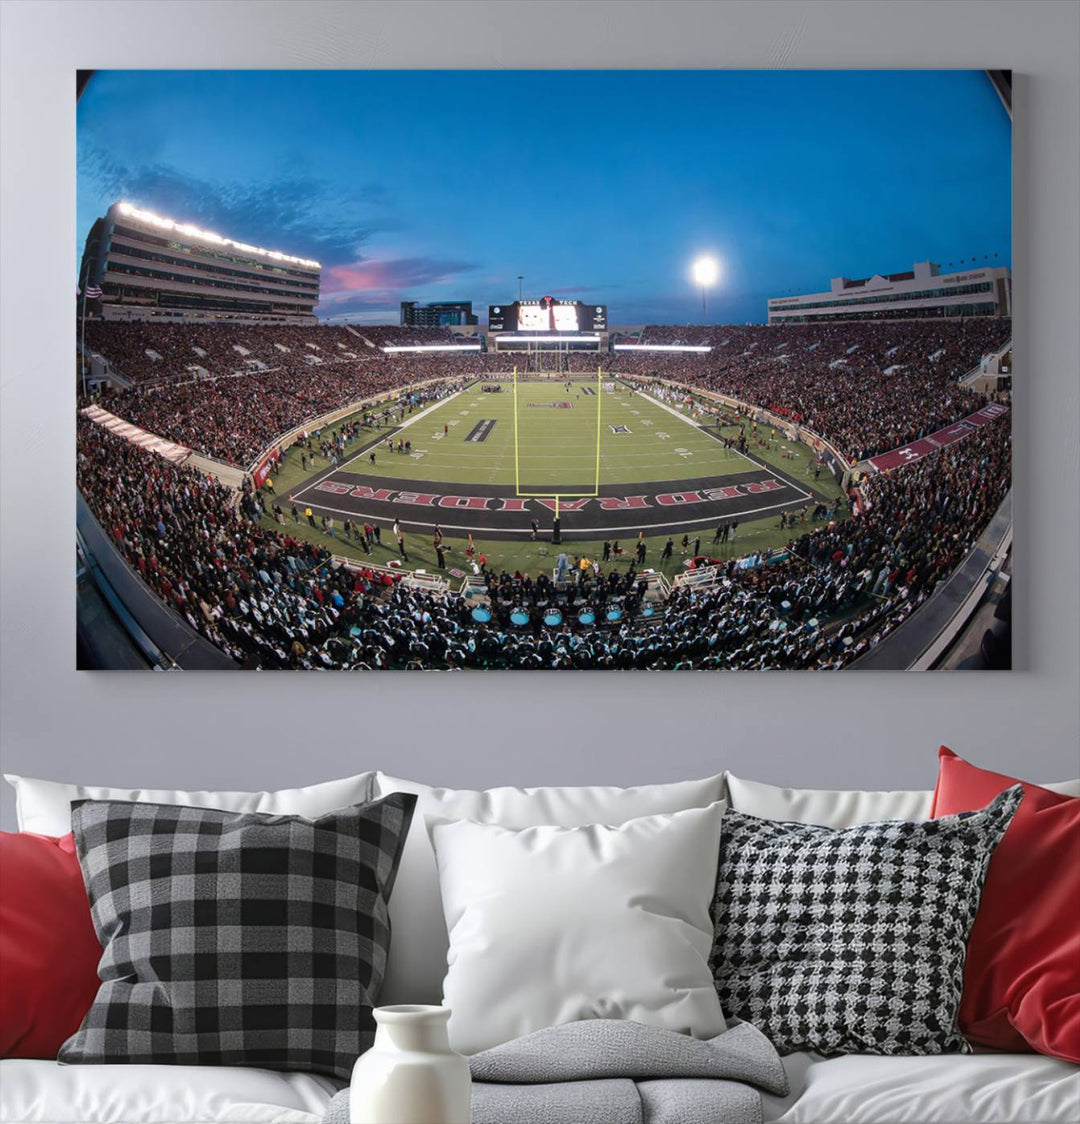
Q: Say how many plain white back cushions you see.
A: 3